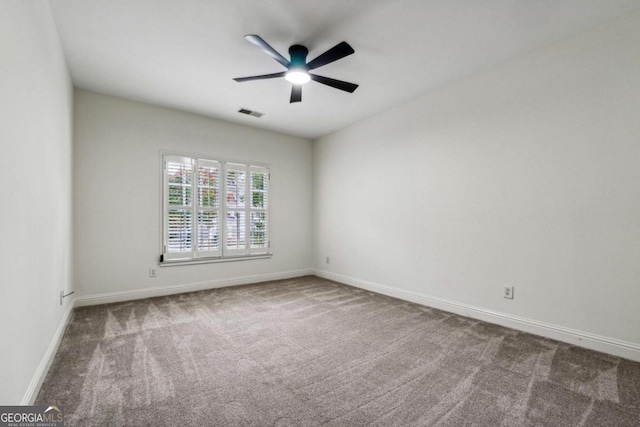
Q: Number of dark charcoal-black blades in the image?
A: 5